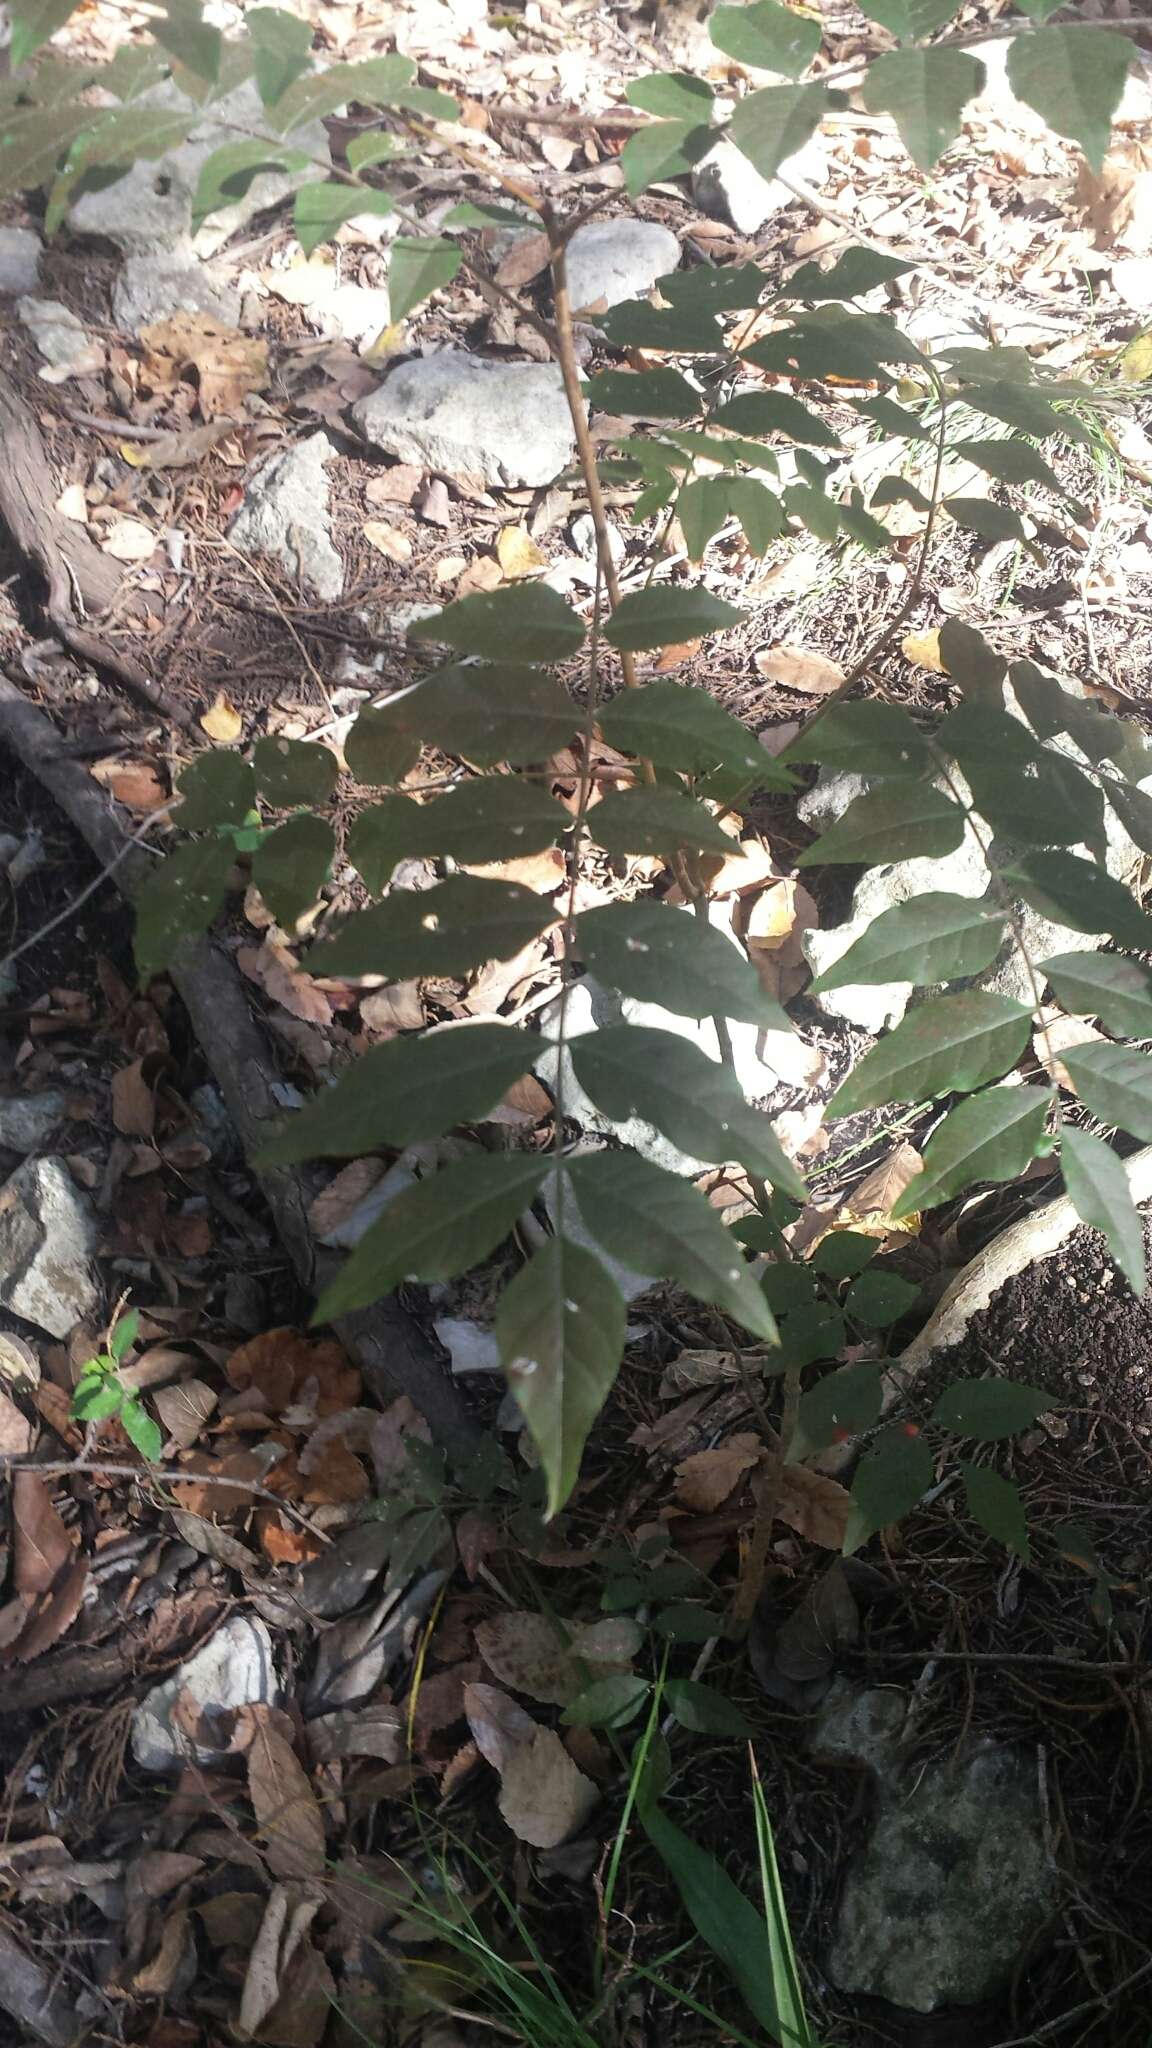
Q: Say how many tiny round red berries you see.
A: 2